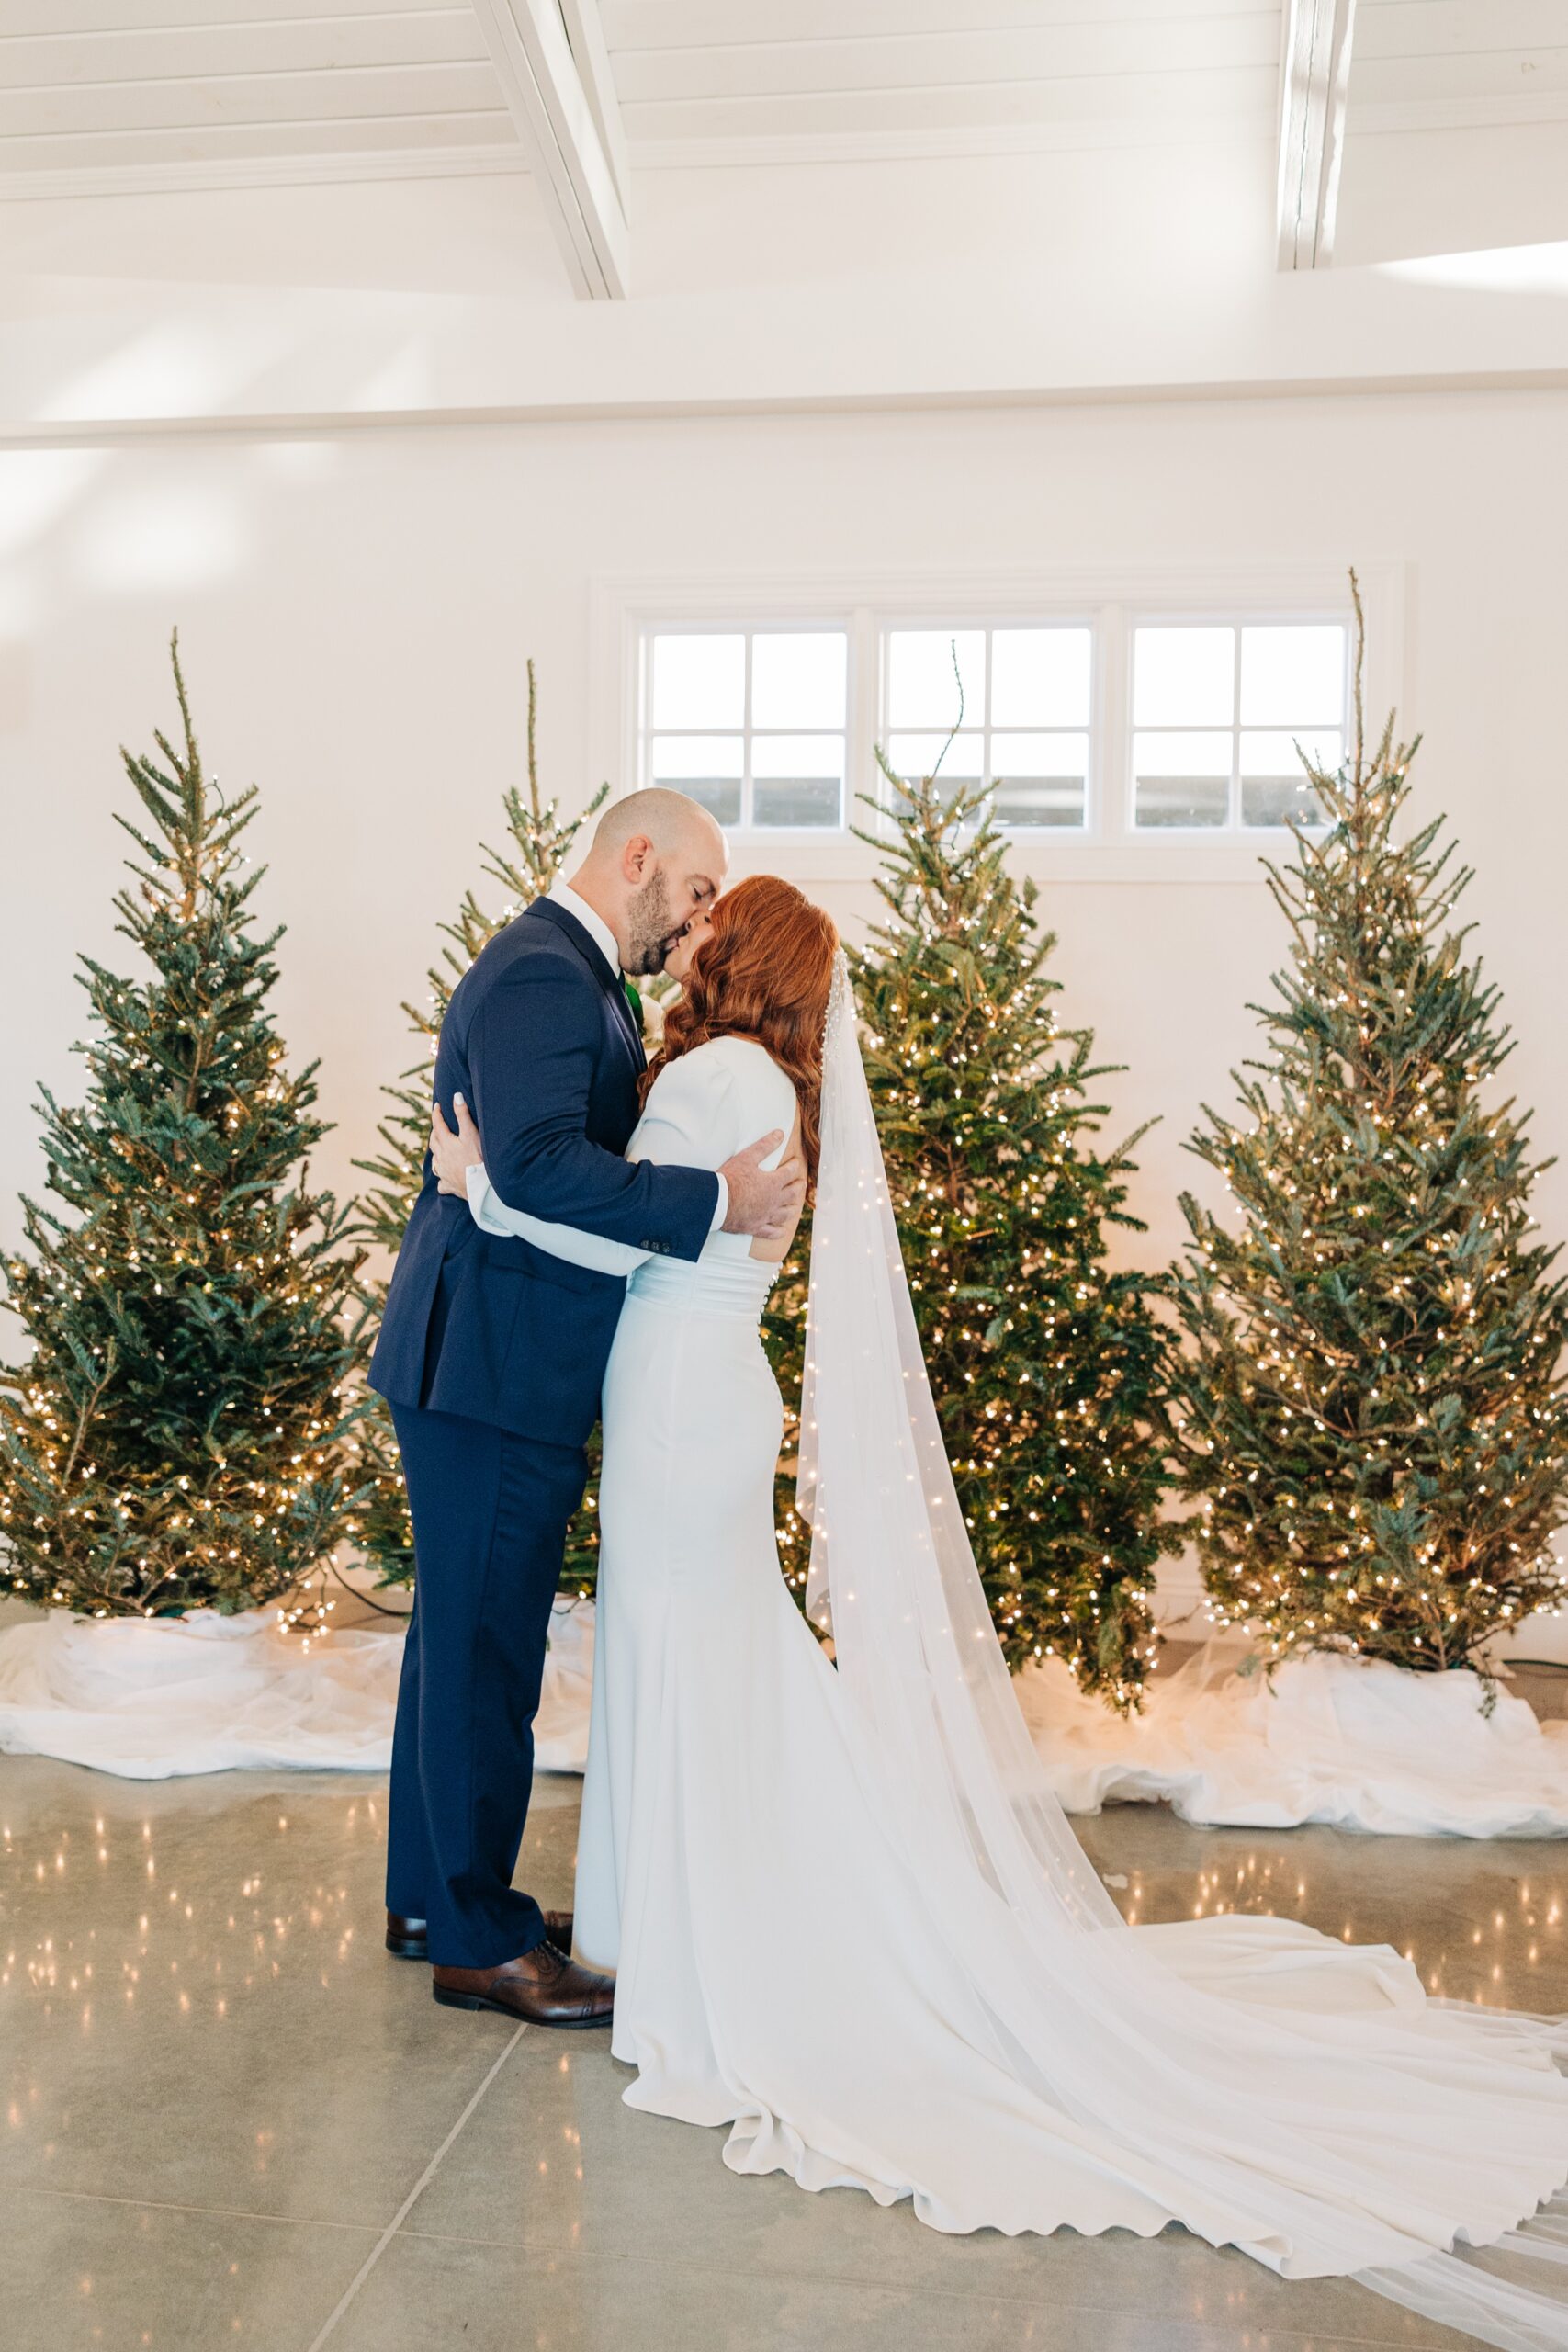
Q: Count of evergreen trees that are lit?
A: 4